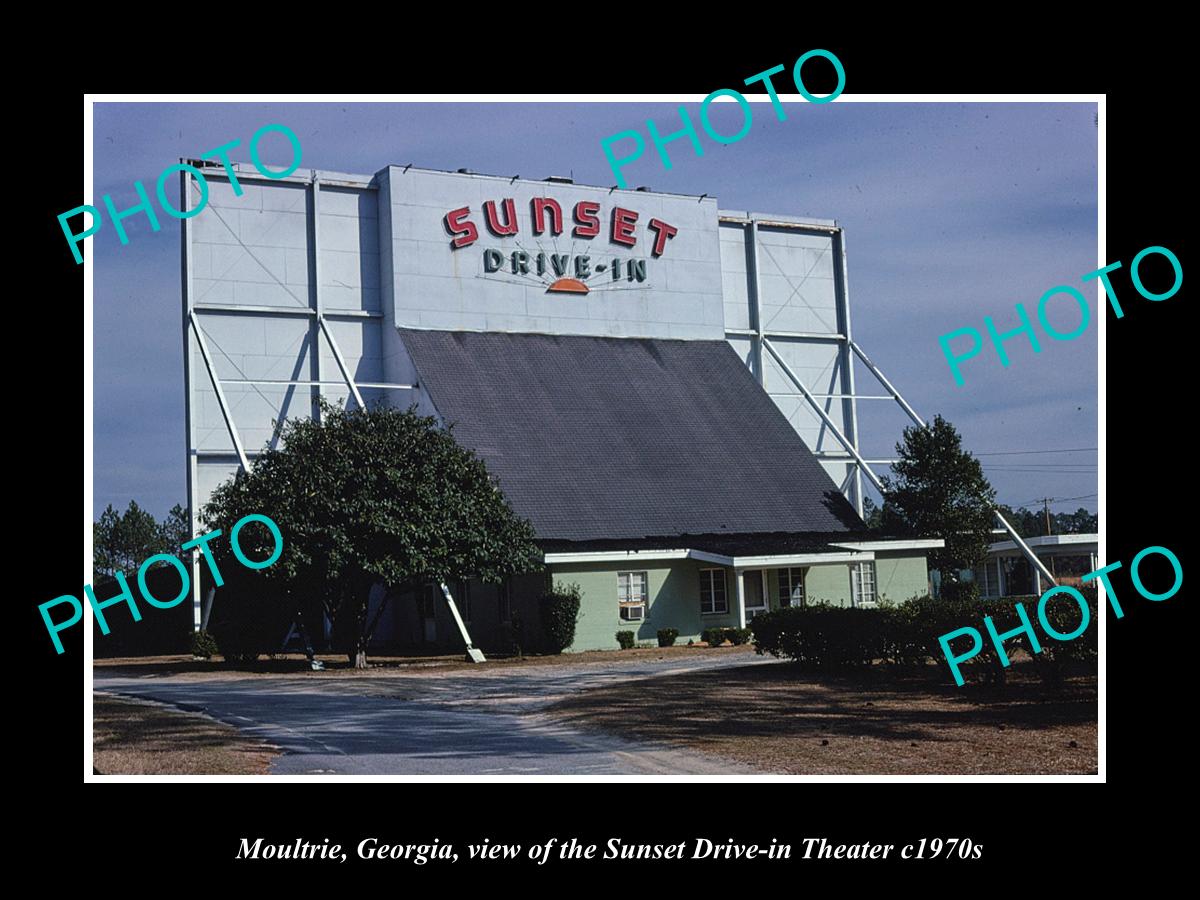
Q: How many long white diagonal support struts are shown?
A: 4